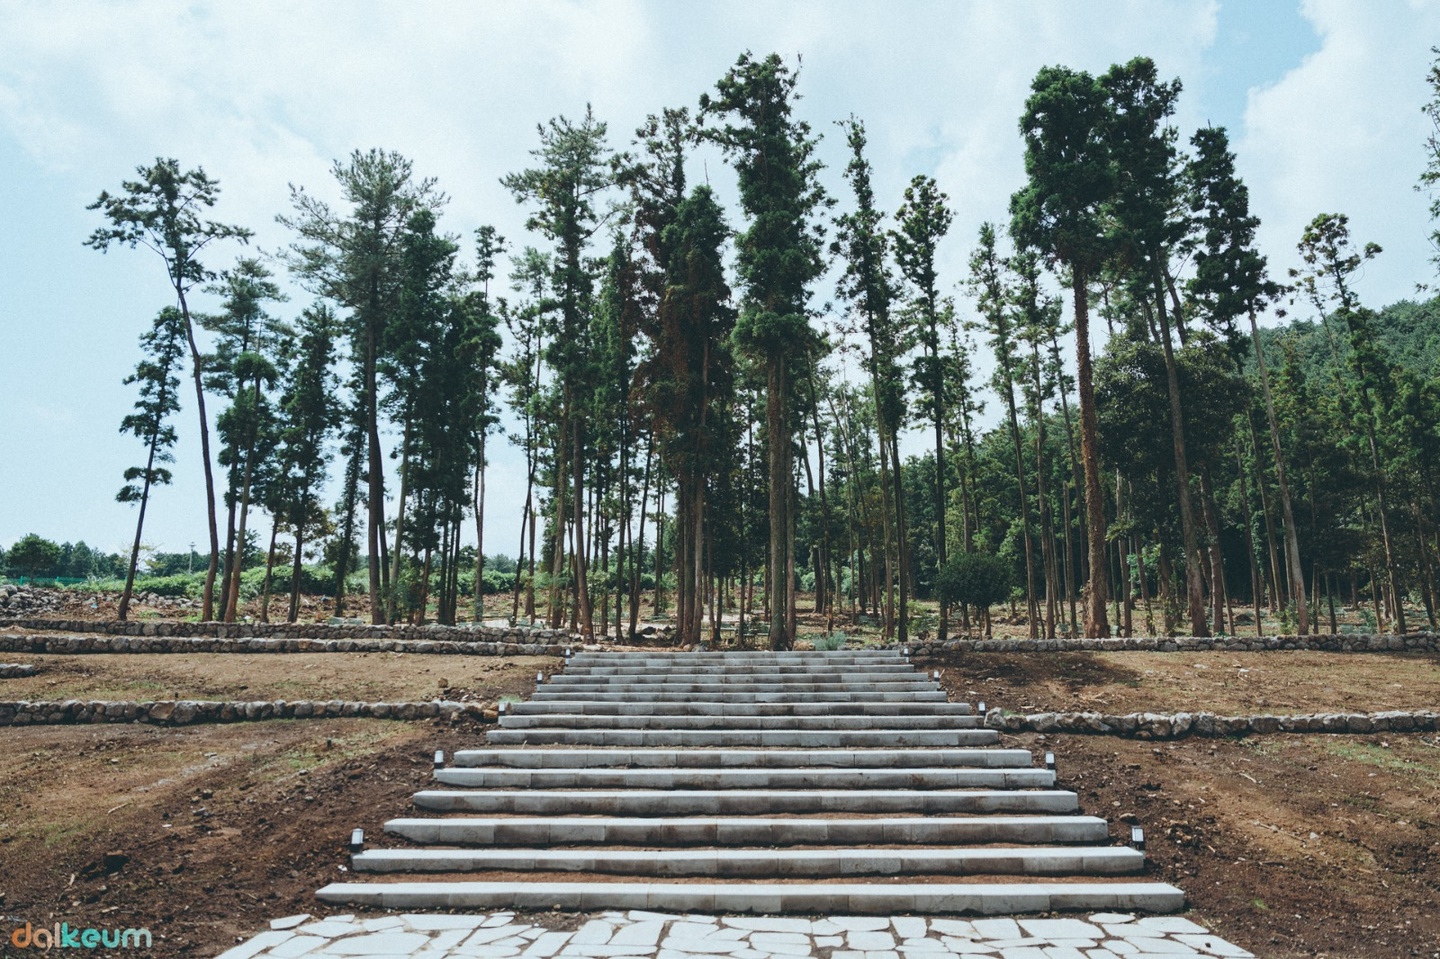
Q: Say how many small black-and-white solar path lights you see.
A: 10